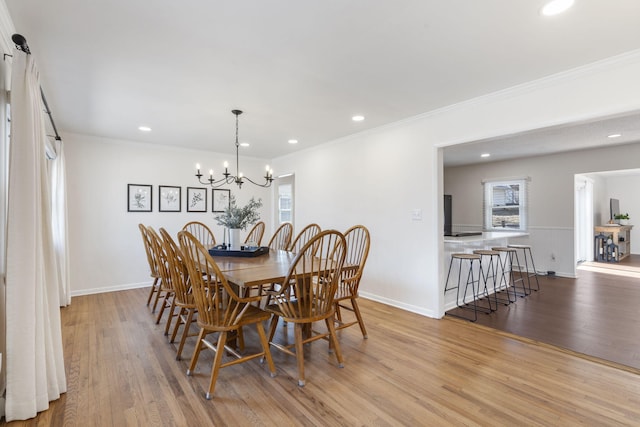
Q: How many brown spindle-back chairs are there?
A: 10